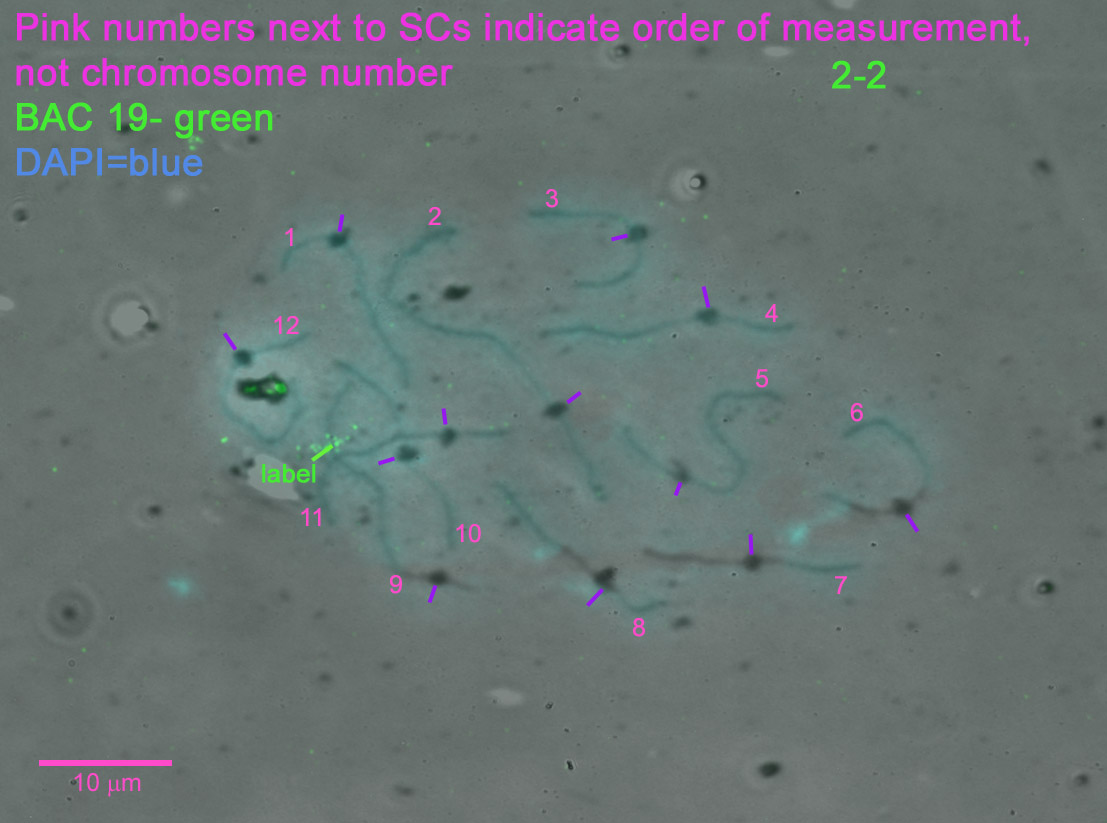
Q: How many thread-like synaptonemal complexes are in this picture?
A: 12